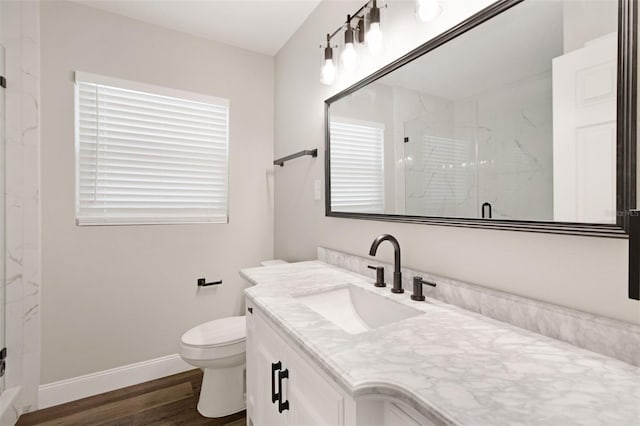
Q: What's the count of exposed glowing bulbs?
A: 4